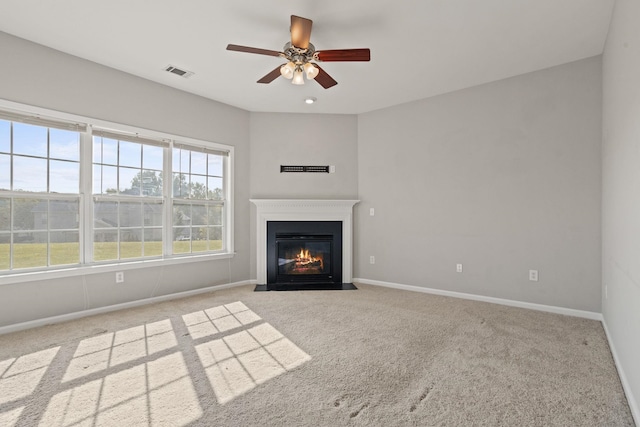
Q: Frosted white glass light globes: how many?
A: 3